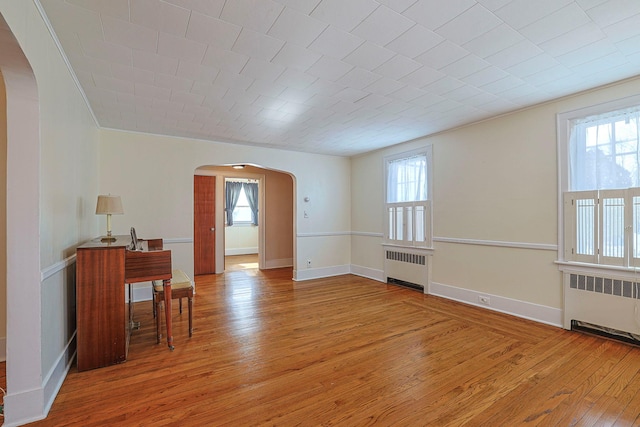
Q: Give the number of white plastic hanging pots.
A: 0